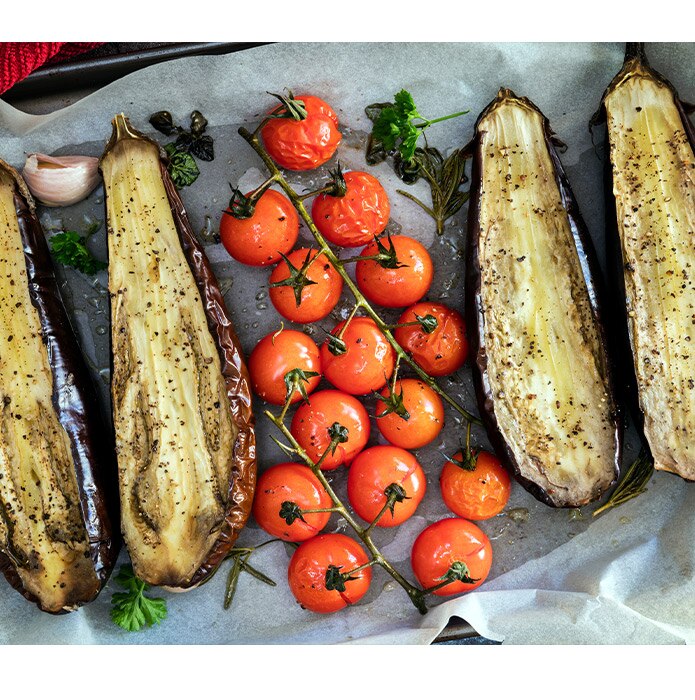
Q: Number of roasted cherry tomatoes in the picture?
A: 15